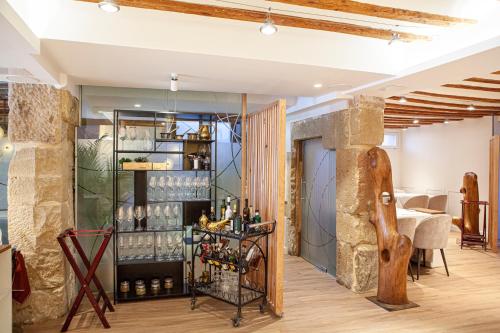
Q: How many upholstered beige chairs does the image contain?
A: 4